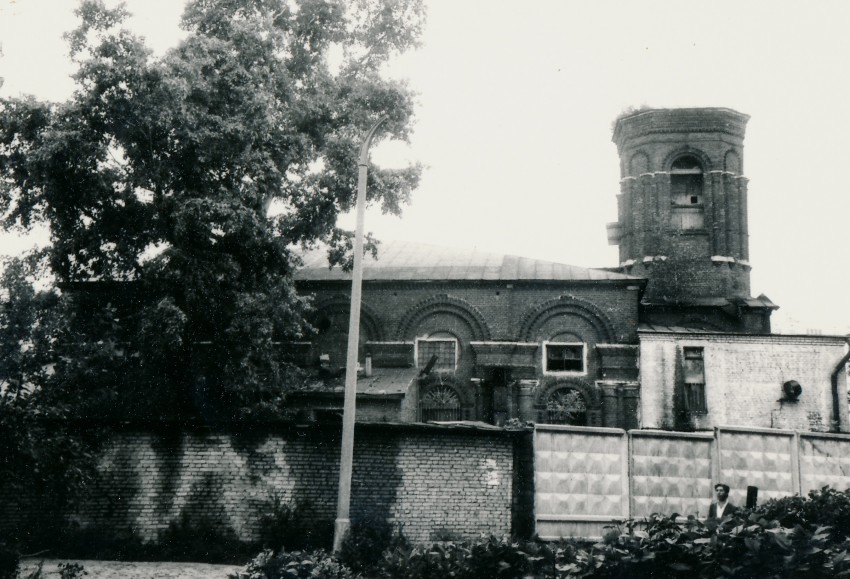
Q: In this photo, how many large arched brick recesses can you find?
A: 3